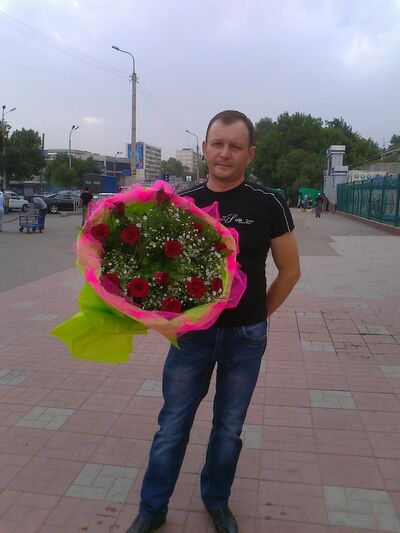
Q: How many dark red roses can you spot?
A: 13